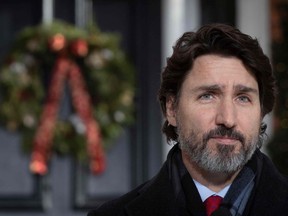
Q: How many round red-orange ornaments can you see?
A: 2